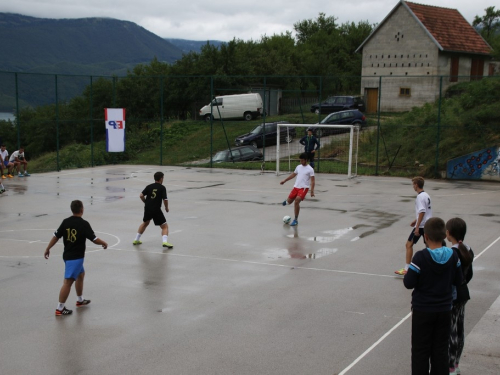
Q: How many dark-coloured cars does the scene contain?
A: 4